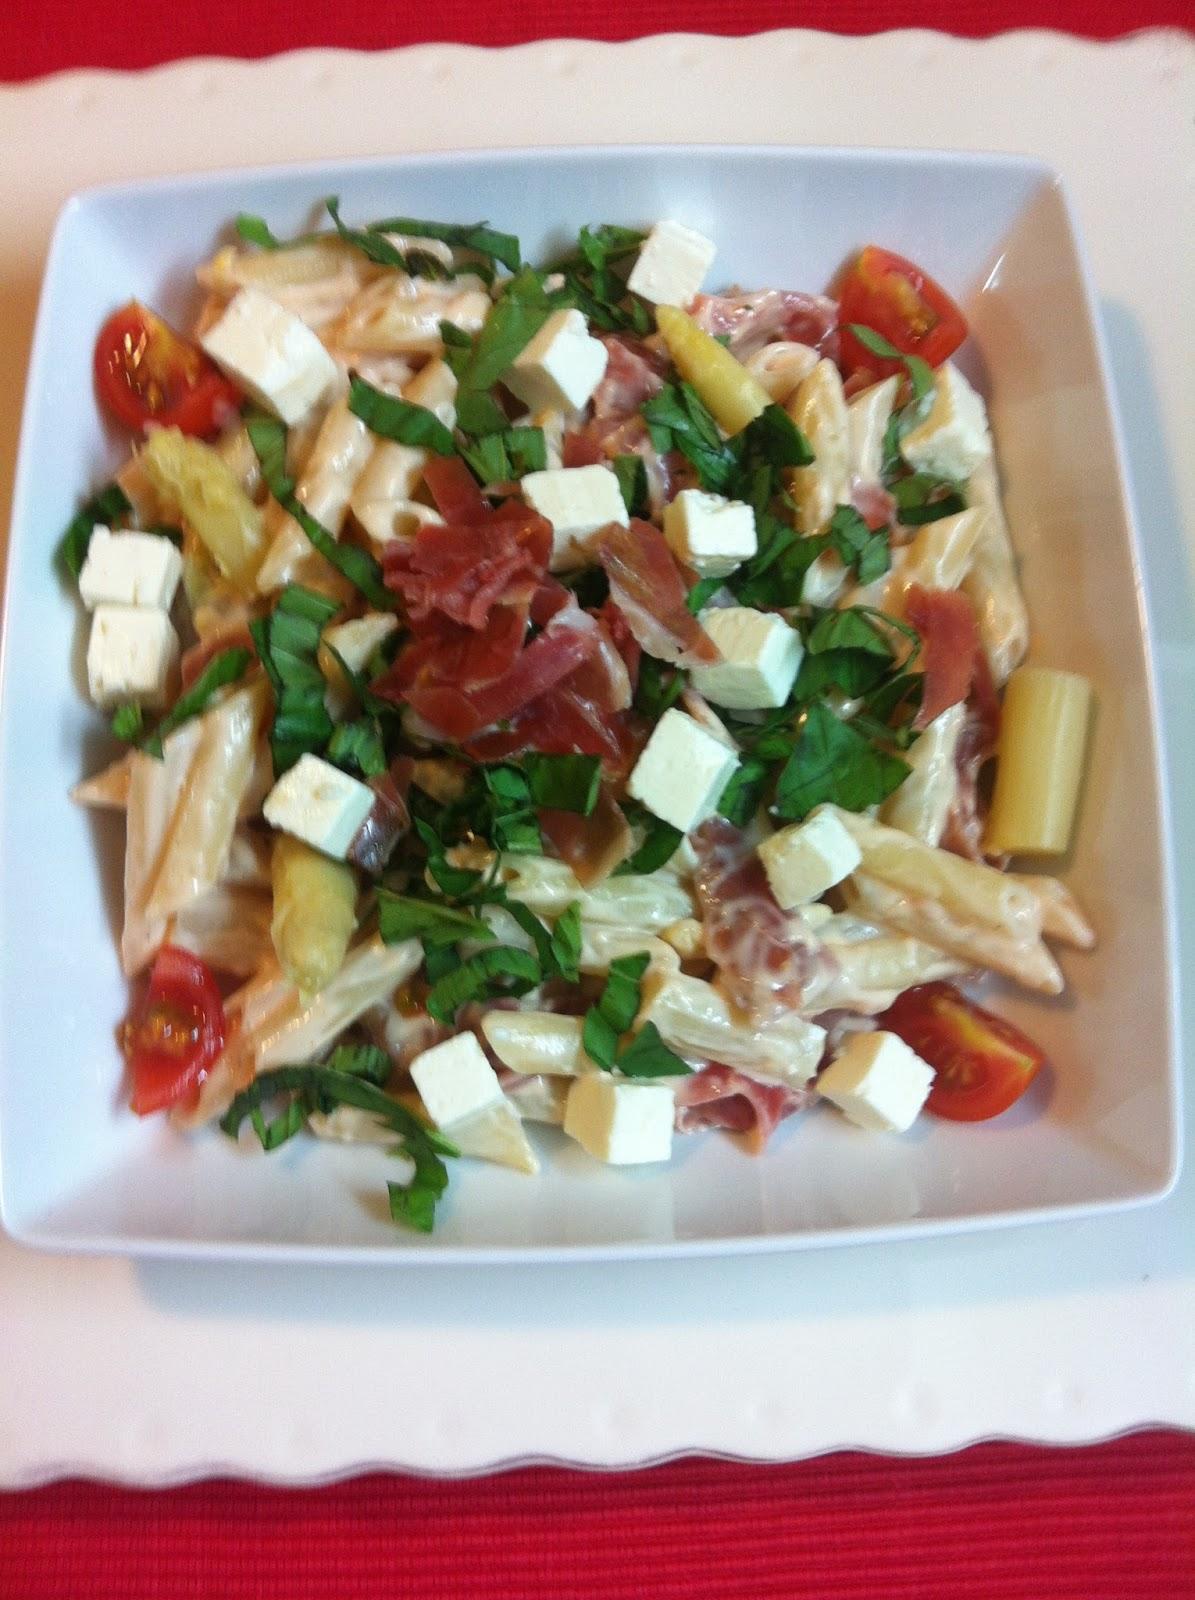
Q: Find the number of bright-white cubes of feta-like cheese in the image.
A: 15